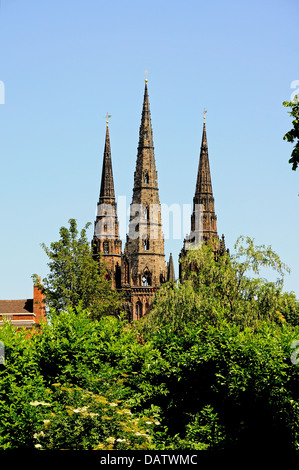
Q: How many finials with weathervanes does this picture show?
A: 3